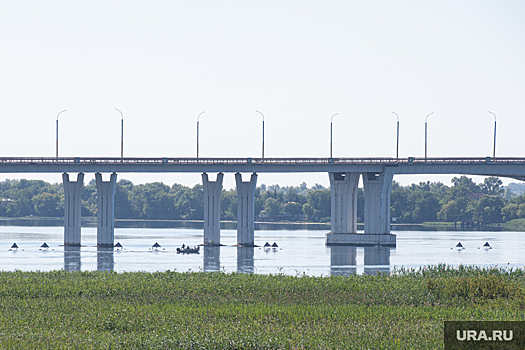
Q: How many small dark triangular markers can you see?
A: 8